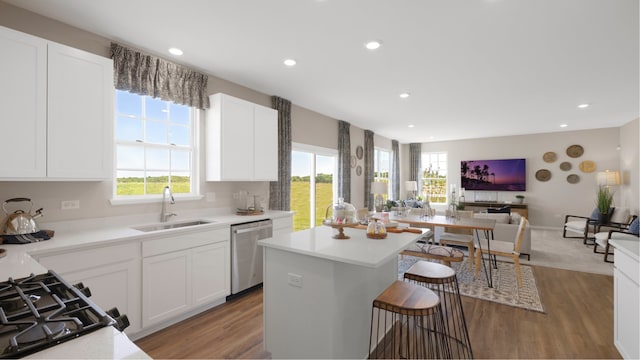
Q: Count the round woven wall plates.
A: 6